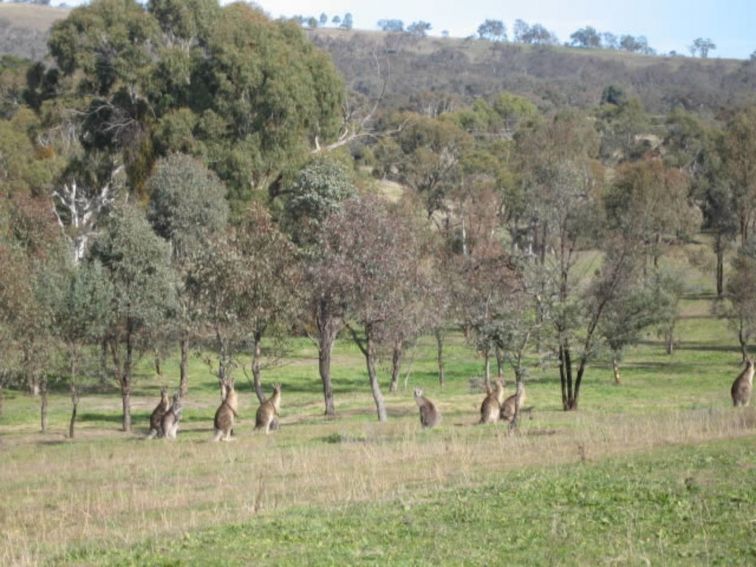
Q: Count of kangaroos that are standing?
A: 8